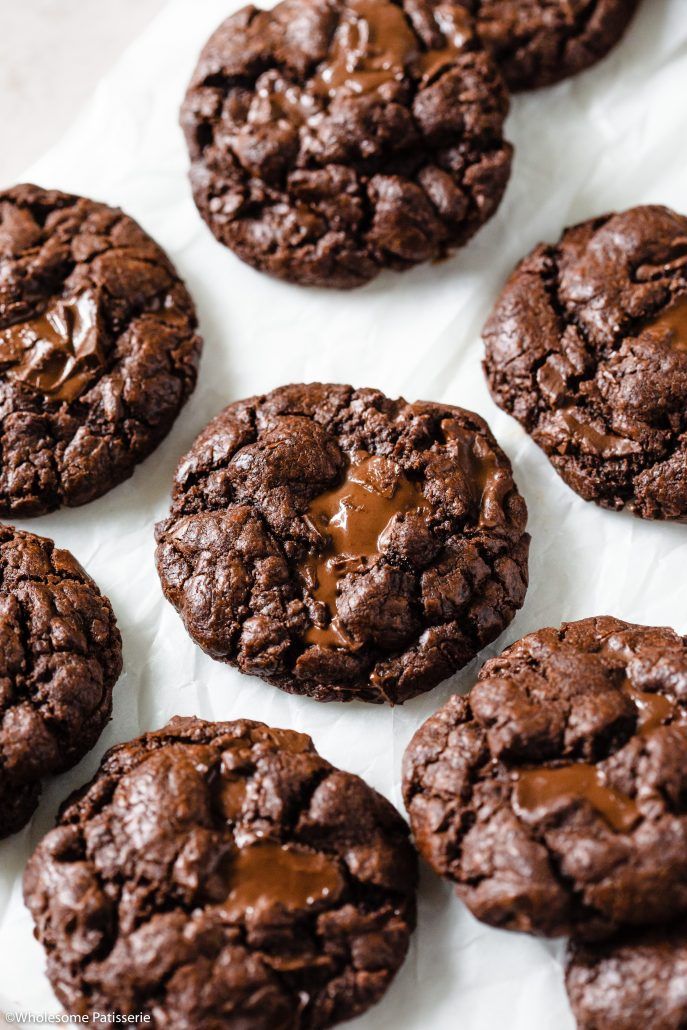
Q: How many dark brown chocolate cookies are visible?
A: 9